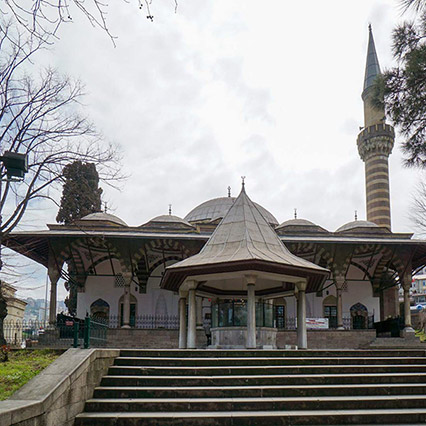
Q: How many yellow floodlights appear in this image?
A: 0